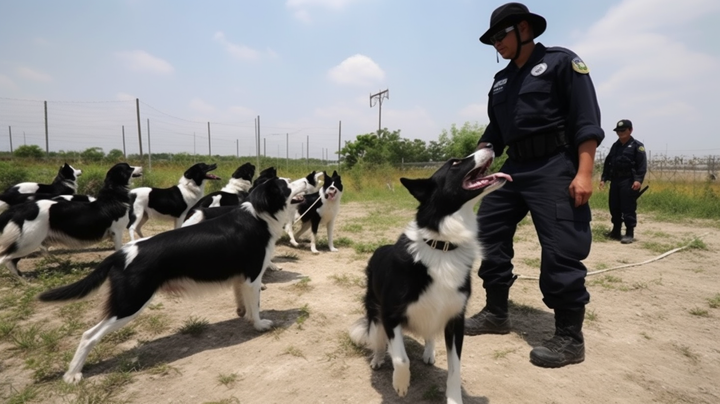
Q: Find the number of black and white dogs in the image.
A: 9